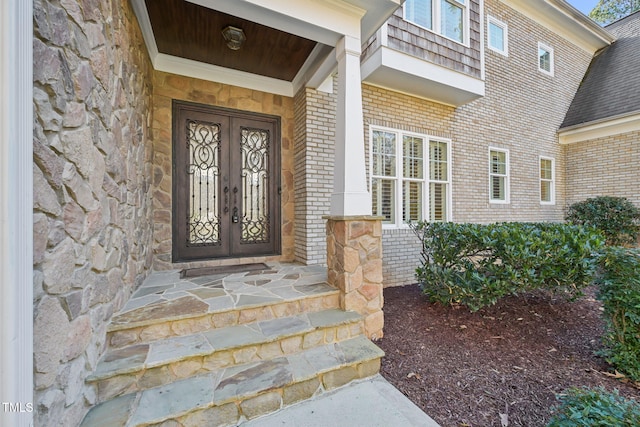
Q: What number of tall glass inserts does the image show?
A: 2